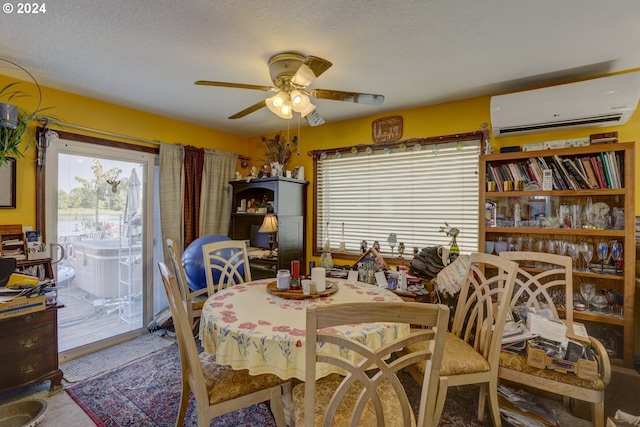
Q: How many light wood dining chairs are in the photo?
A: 6